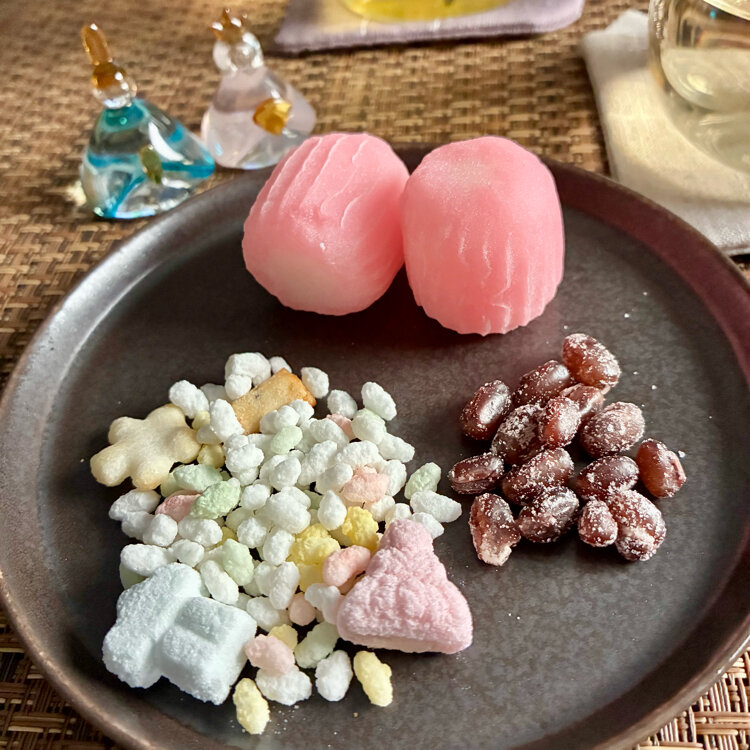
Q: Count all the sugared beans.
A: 15